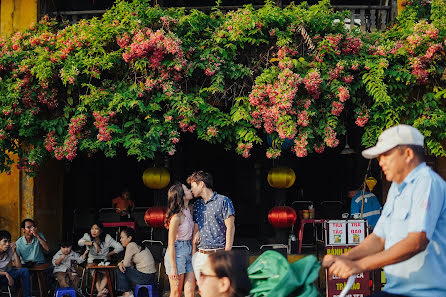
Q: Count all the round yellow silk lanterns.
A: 2